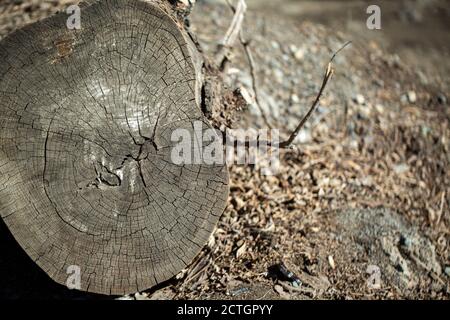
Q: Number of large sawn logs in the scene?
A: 1